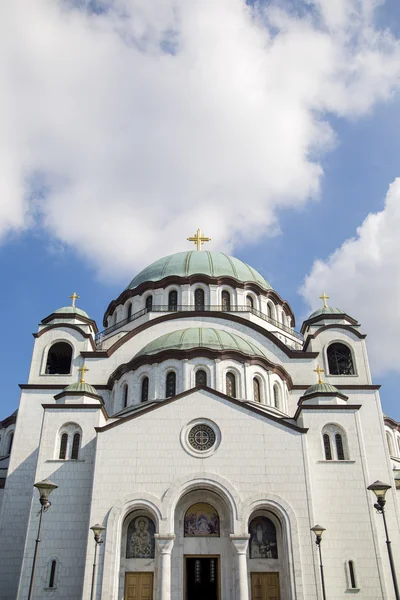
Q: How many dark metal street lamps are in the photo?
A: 4